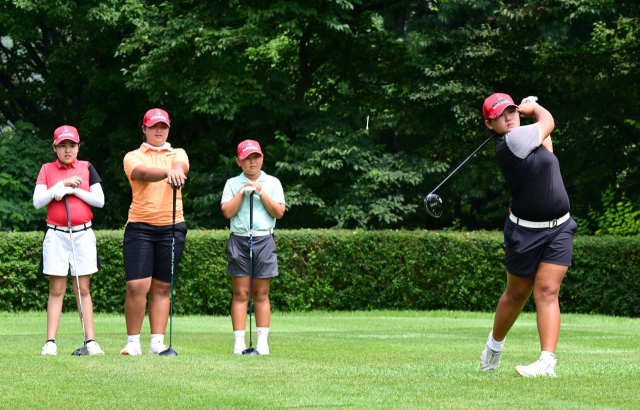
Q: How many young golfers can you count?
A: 4